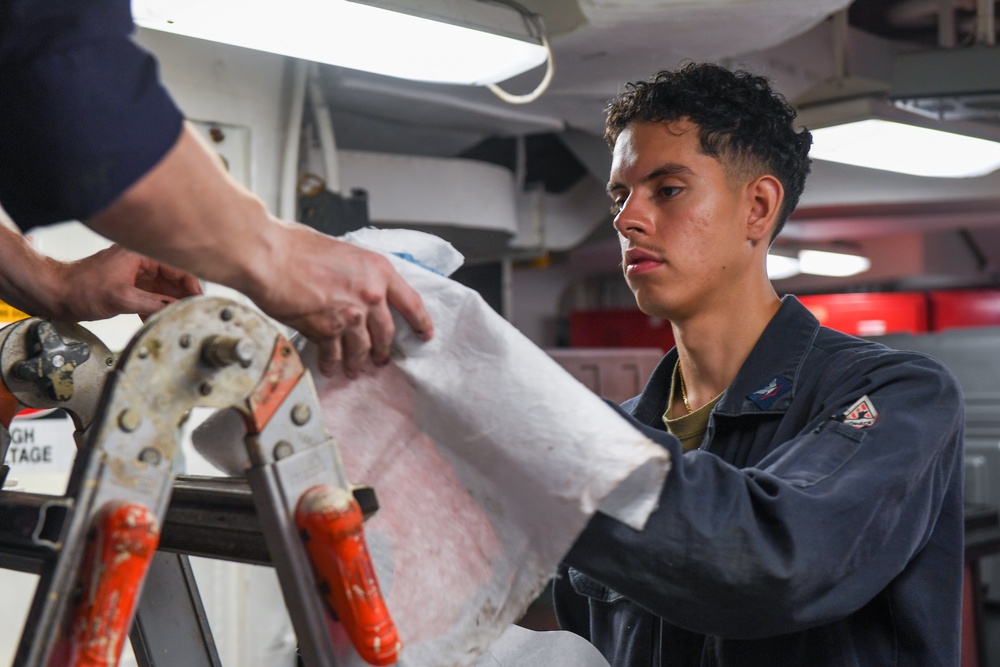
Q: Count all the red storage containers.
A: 3